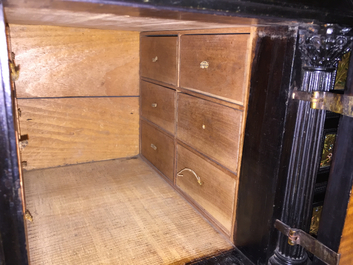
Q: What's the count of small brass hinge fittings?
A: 2